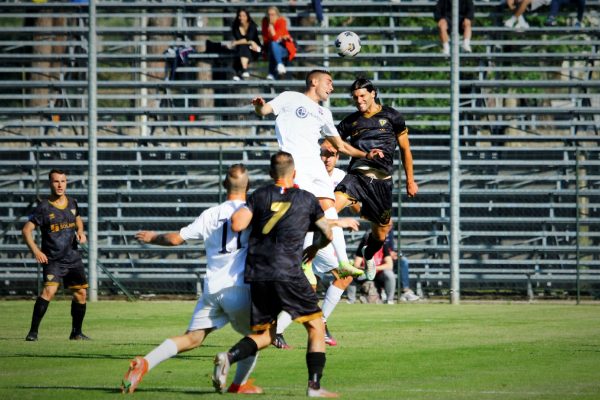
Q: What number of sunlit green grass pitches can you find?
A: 1